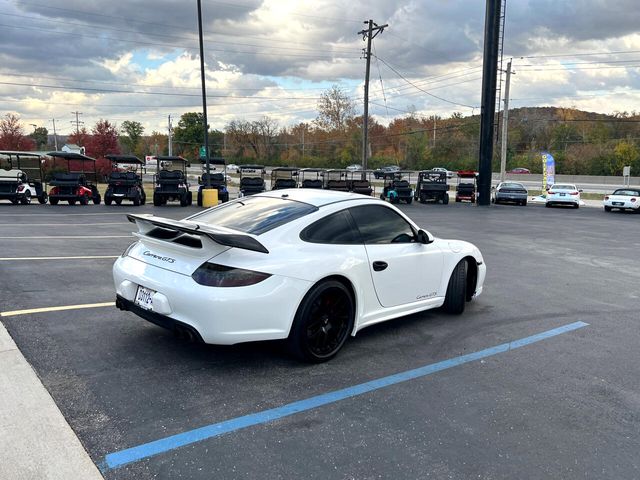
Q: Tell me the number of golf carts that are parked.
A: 13